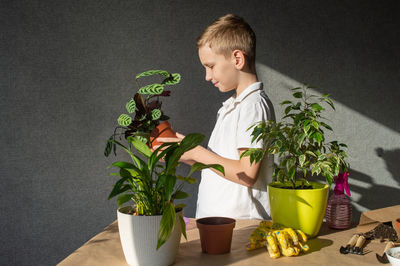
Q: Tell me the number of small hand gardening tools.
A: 3